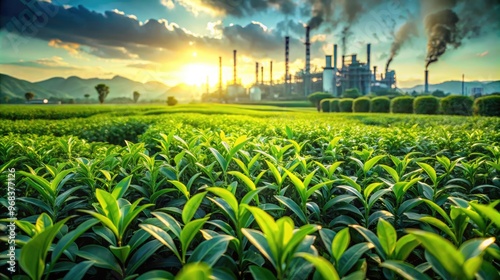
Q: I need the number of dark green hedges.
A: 9